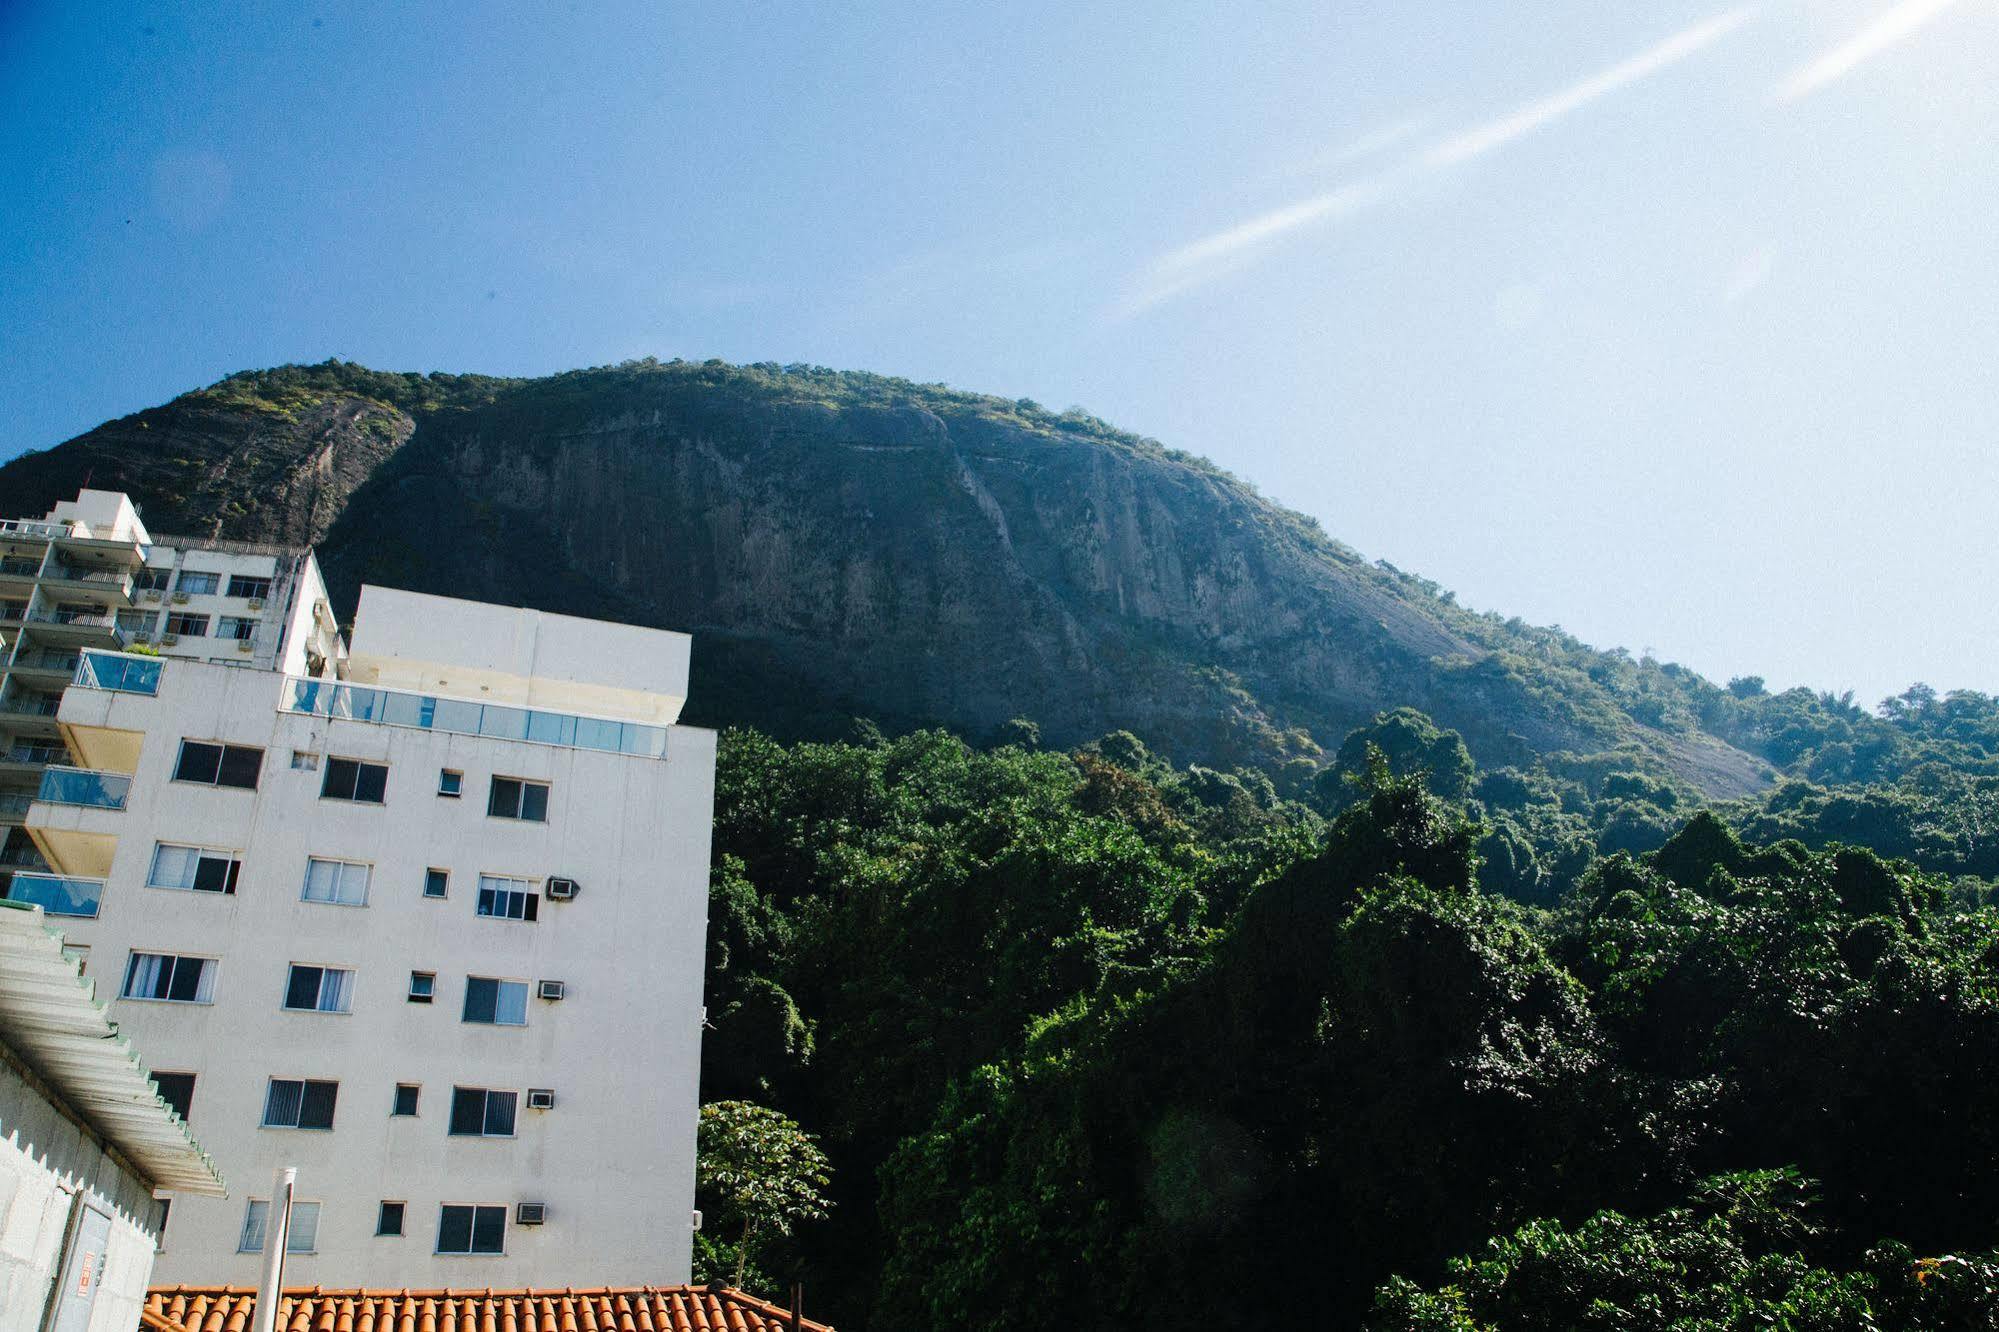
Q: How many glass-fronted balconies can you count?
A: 4